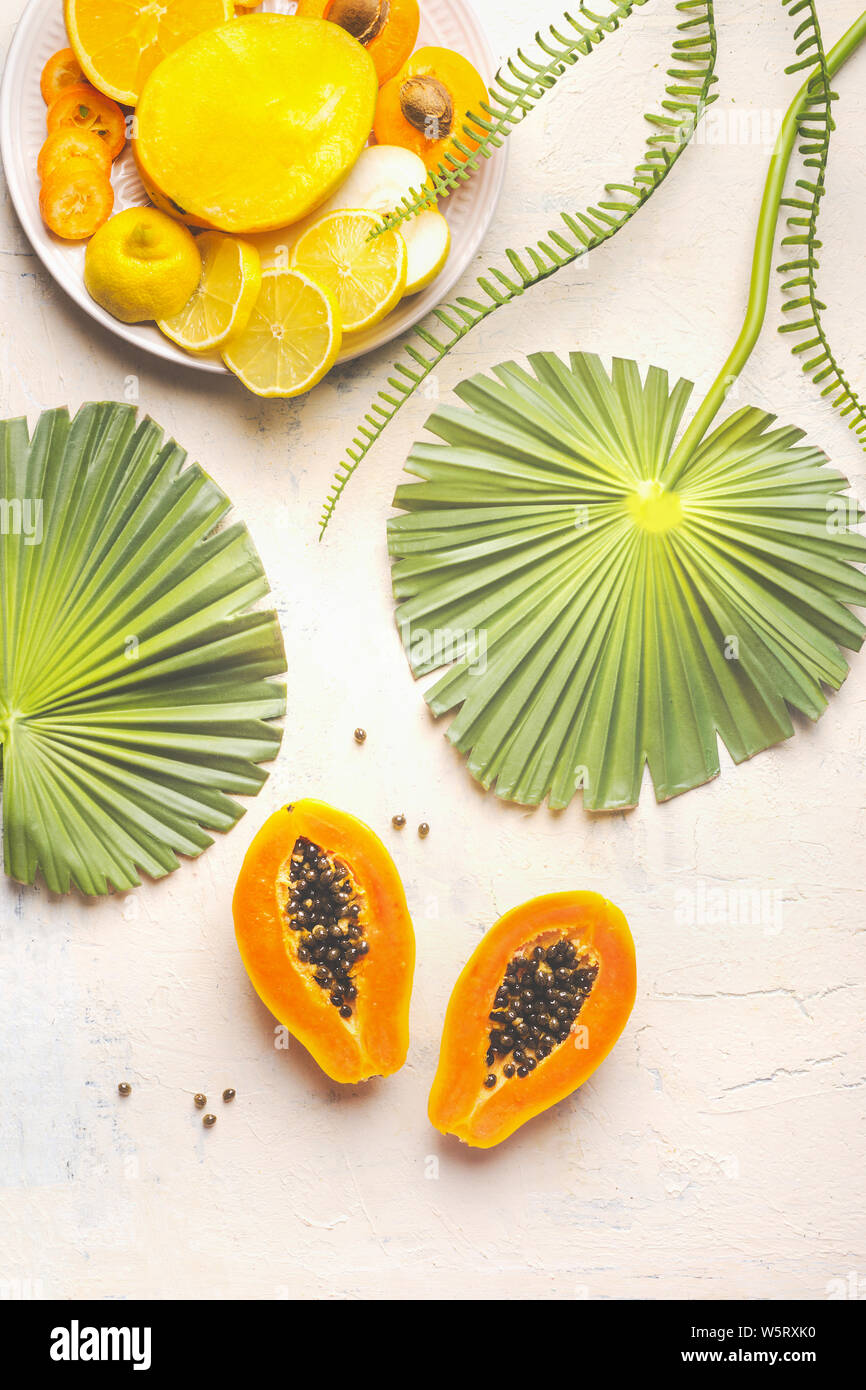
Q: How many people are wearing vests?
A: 0